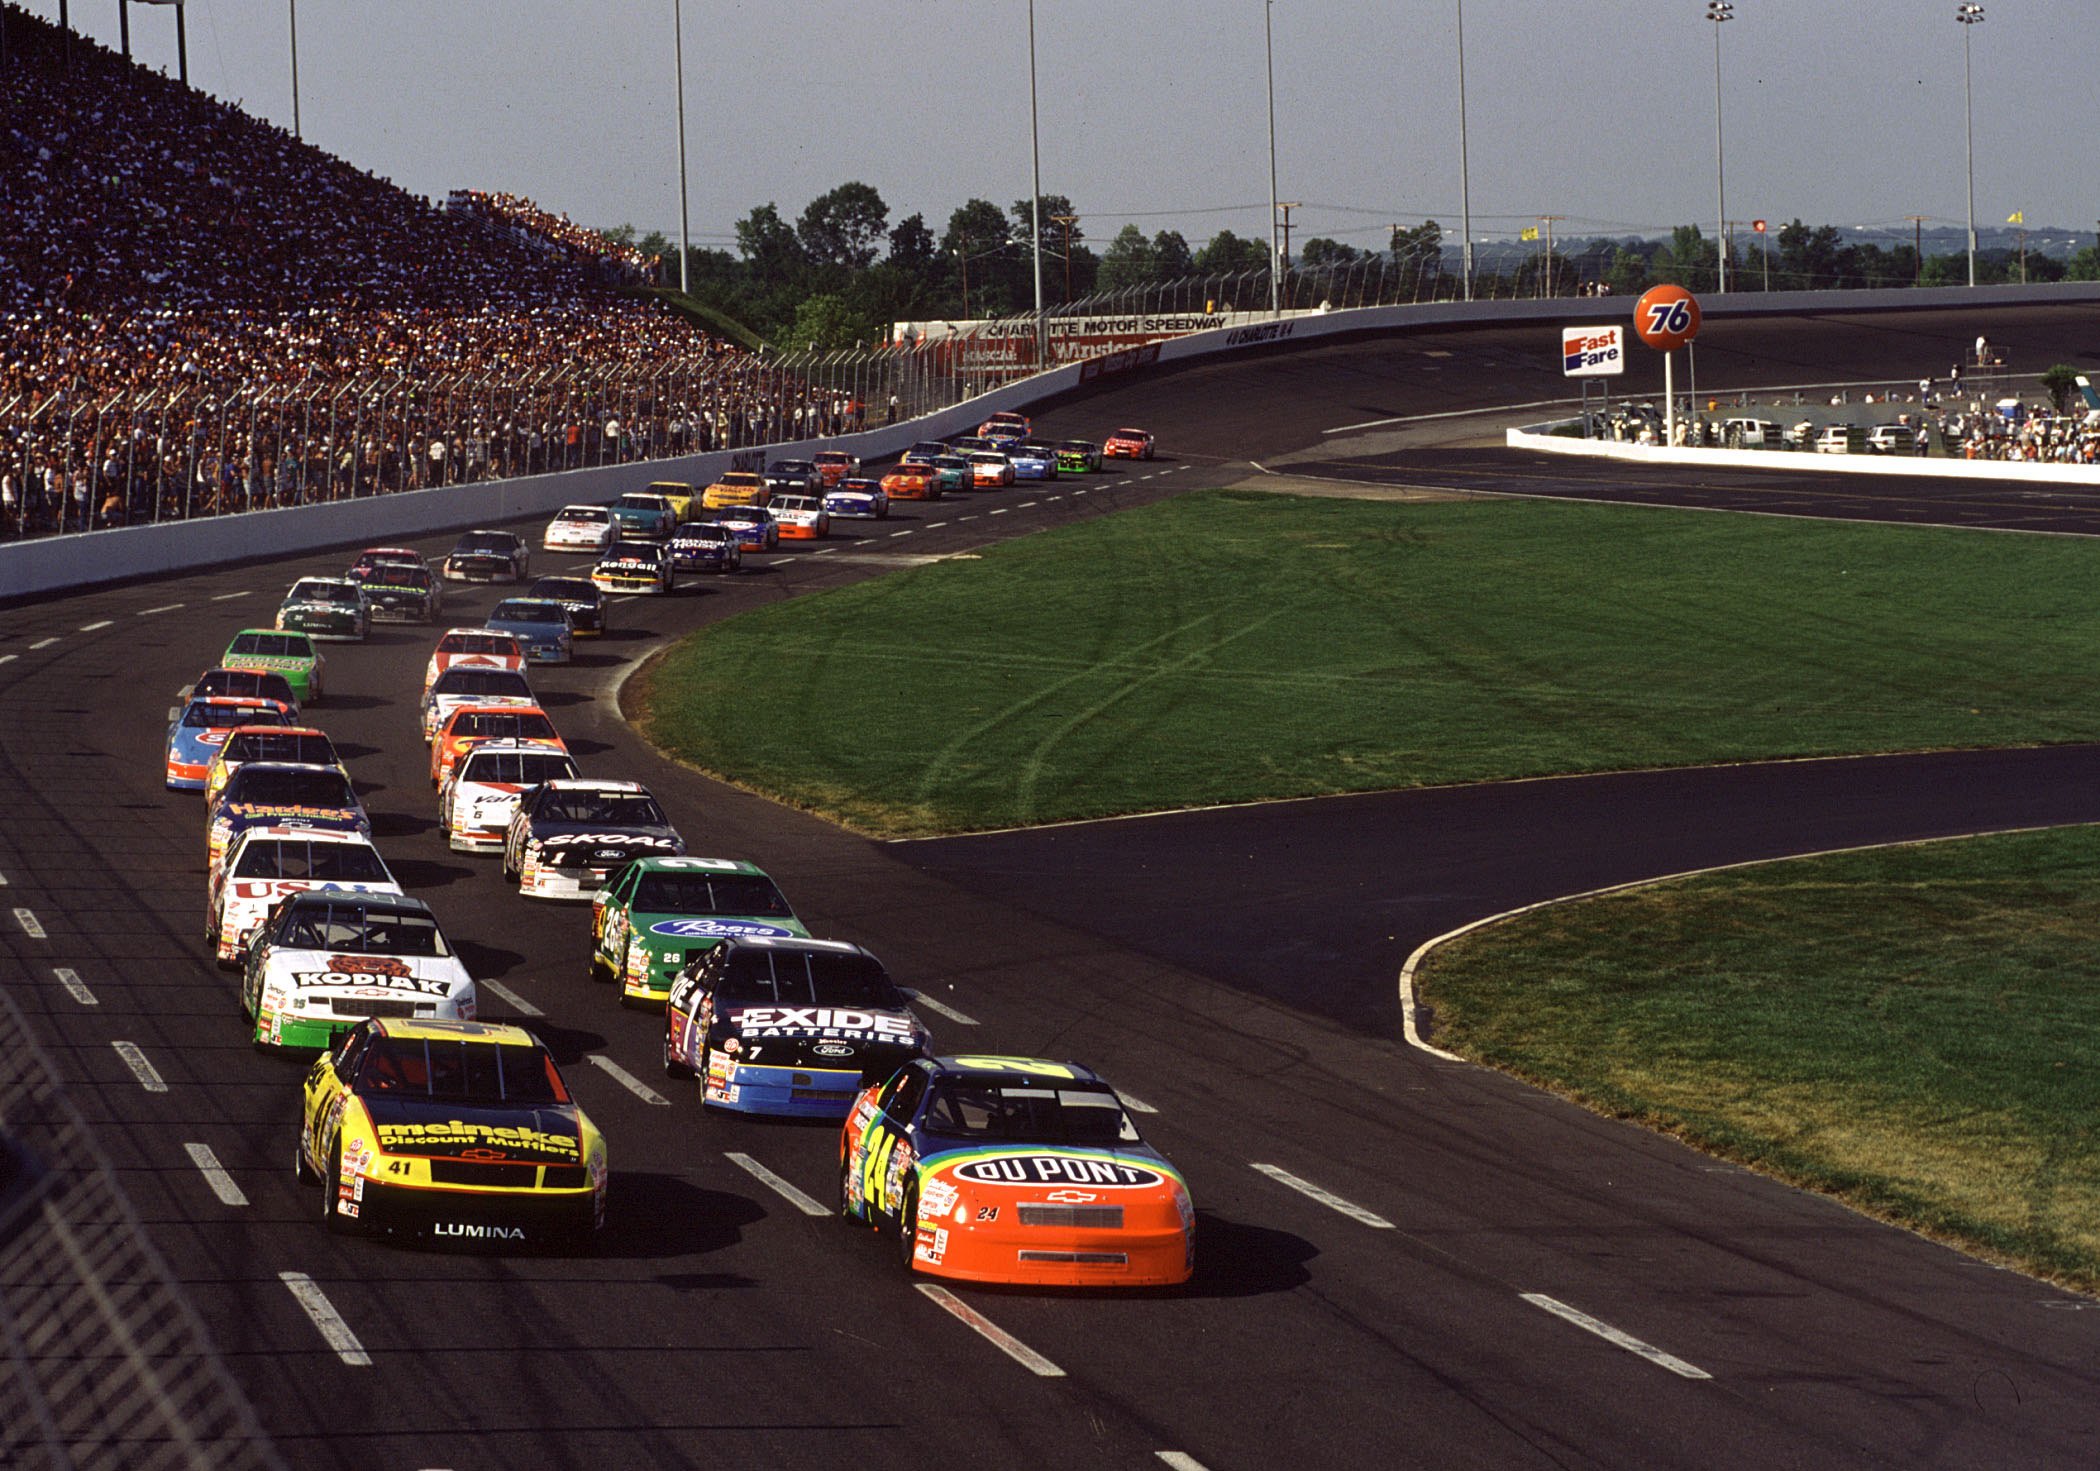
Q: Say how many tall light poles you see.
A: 7